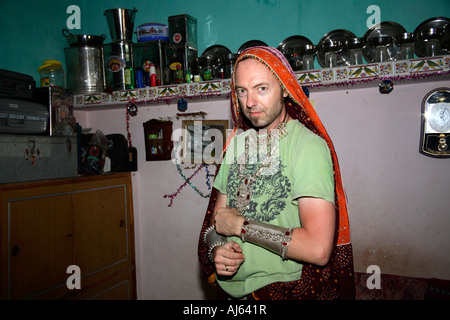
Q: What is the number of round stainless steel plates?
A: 6